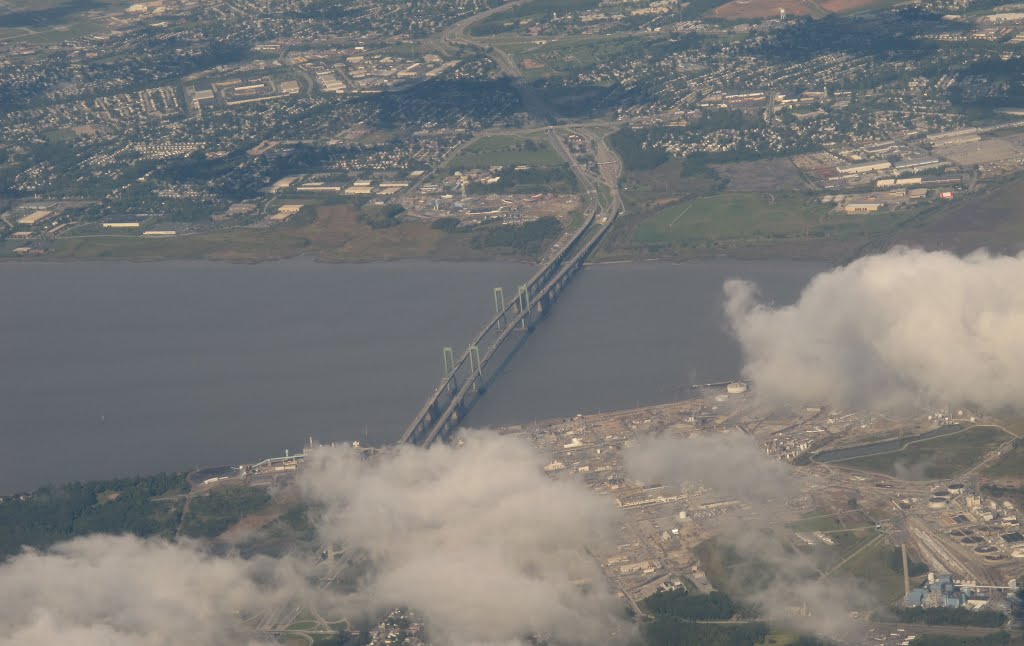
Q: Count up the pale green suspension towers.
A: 4